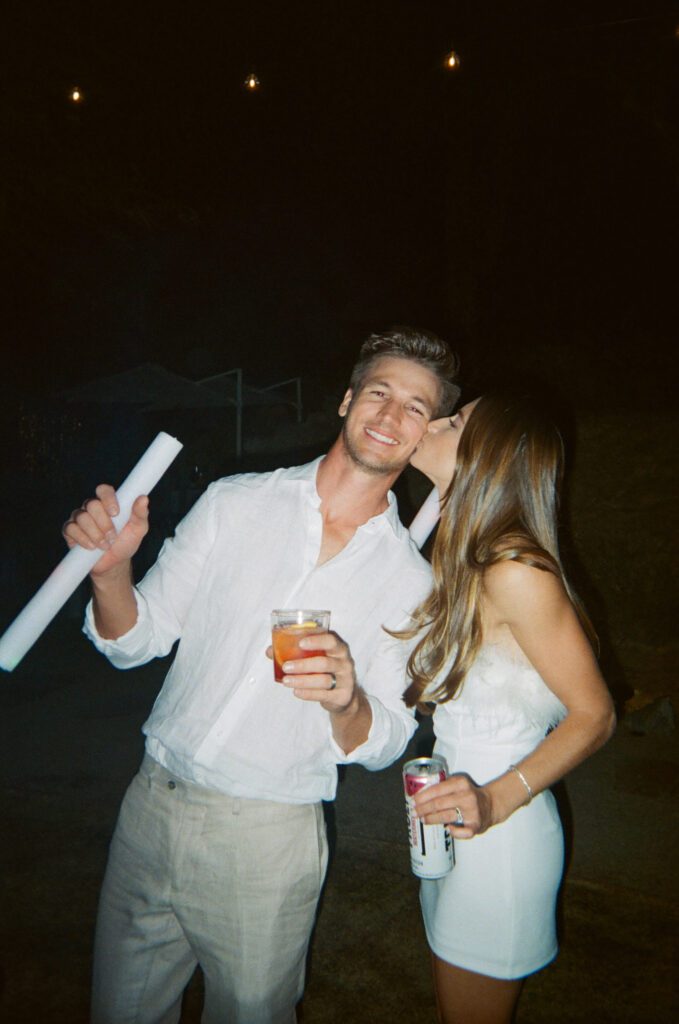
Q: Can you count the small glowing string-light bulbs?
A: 3